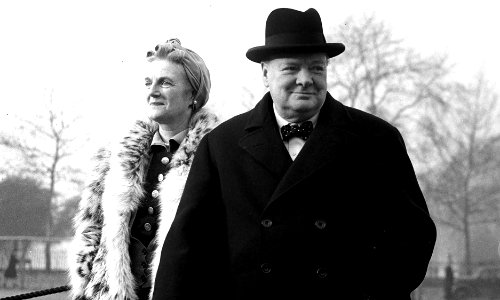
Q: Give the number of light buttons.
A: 5